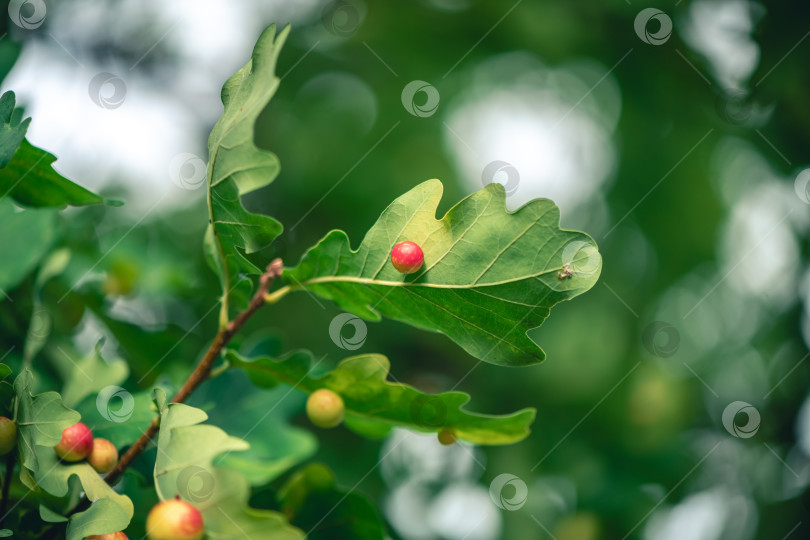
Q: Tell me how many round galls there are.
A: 8